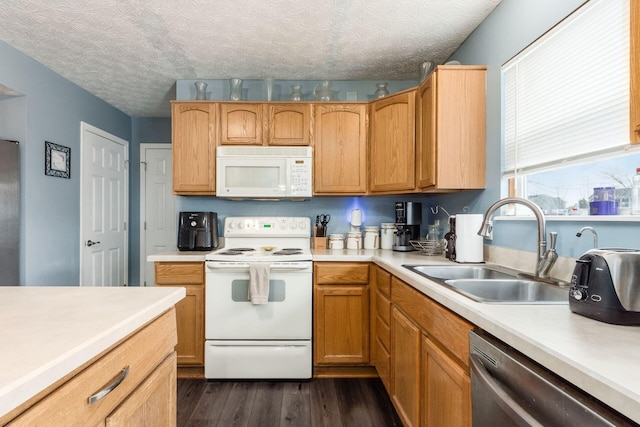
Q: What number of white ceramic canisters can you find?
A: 4